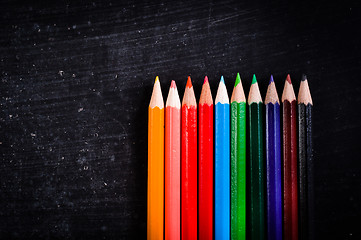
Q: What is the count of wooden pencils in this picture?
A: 10